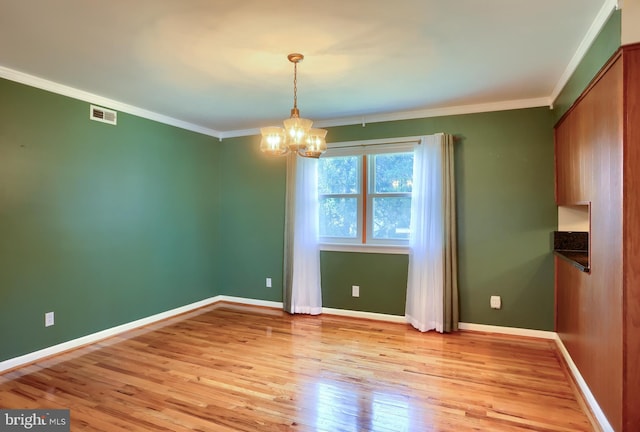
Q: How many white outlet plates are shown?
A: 4